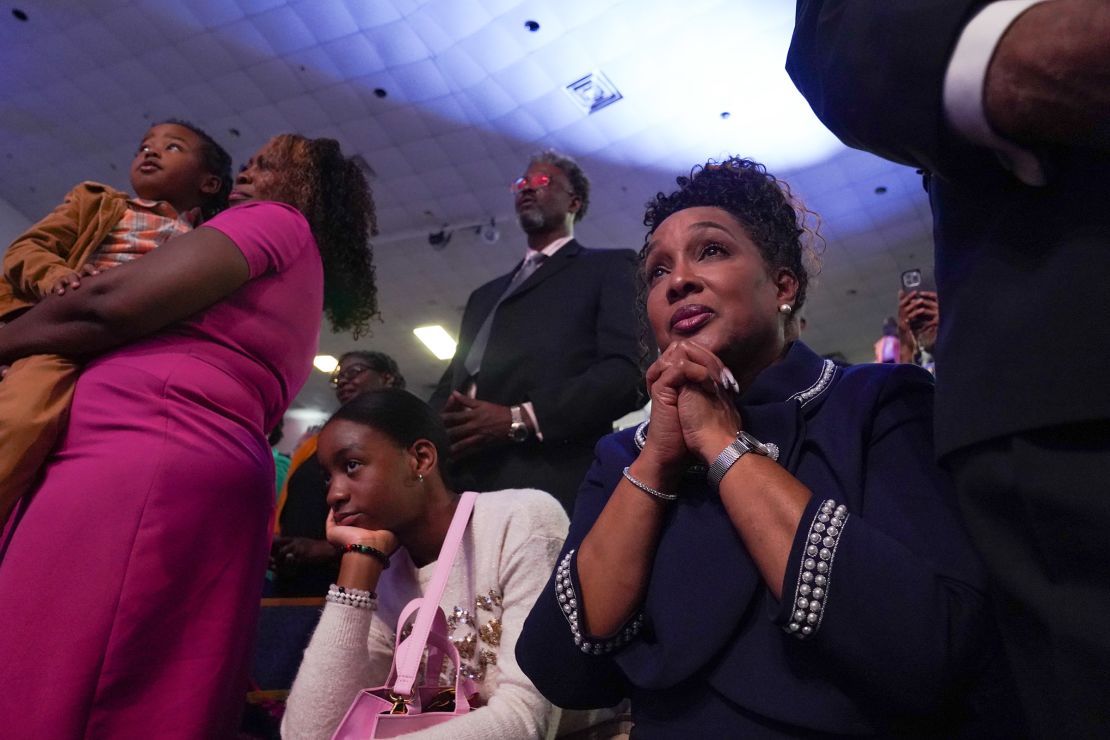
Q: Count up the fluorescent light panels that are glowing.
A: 2